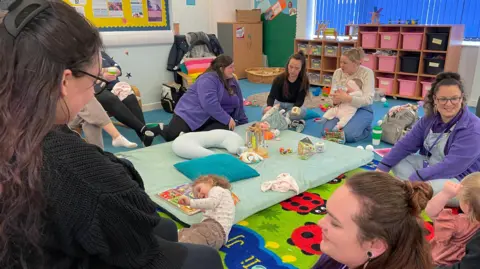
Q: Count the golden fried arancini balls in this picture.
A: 0